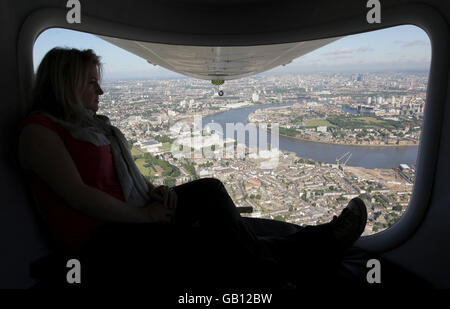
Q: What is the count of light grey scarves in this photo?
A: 1